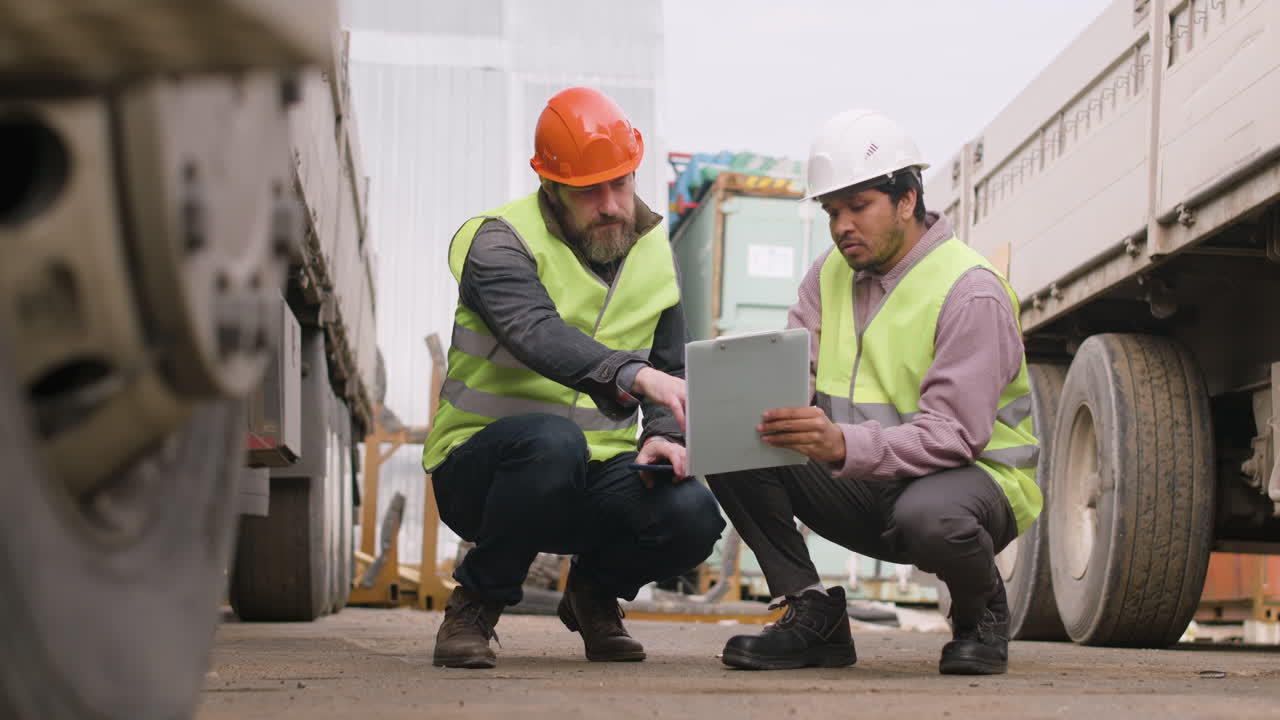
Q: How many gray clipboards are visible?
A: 1